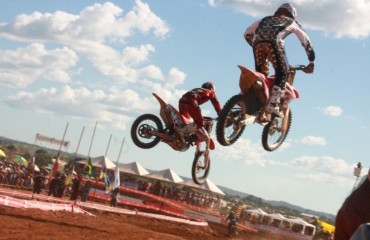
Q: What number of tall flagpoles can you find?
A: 5